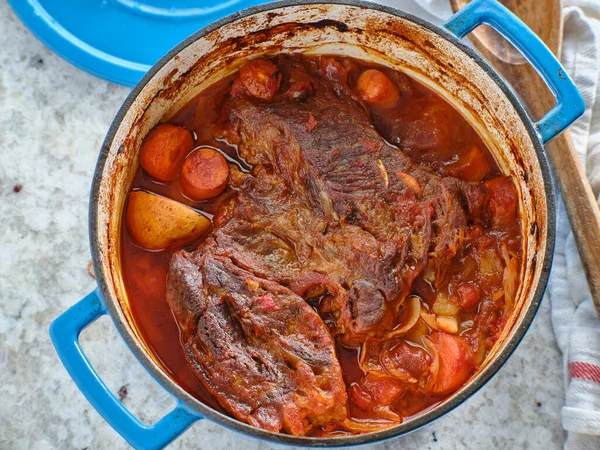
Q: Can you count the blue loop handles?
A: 2